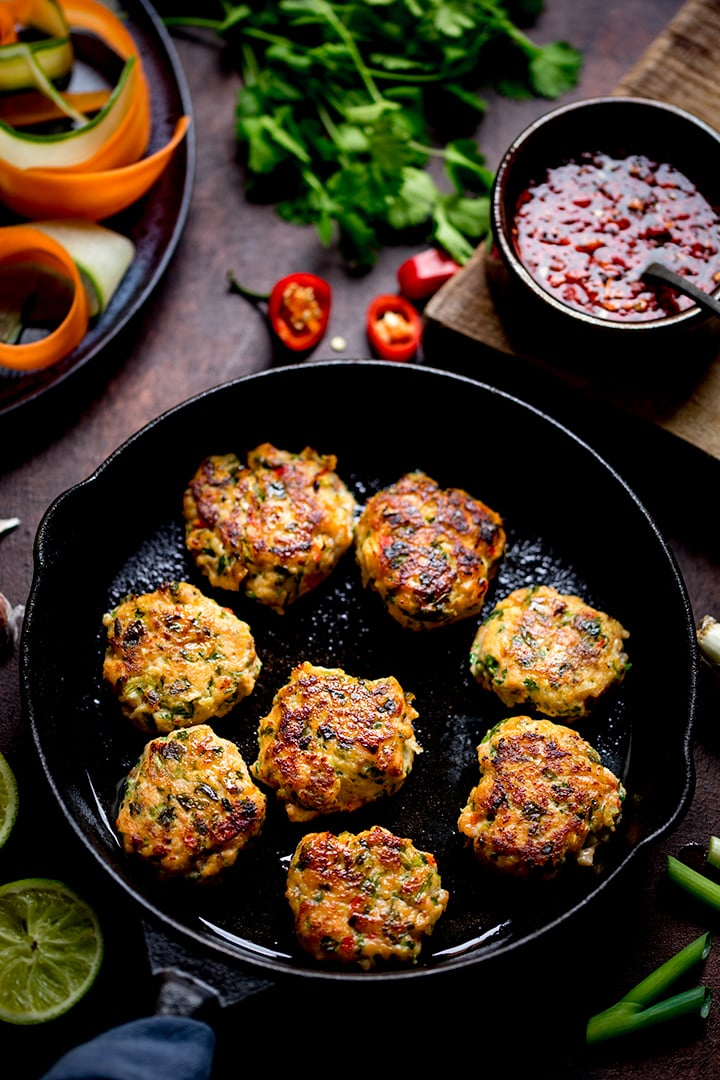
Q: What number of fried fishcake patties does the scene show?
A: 8